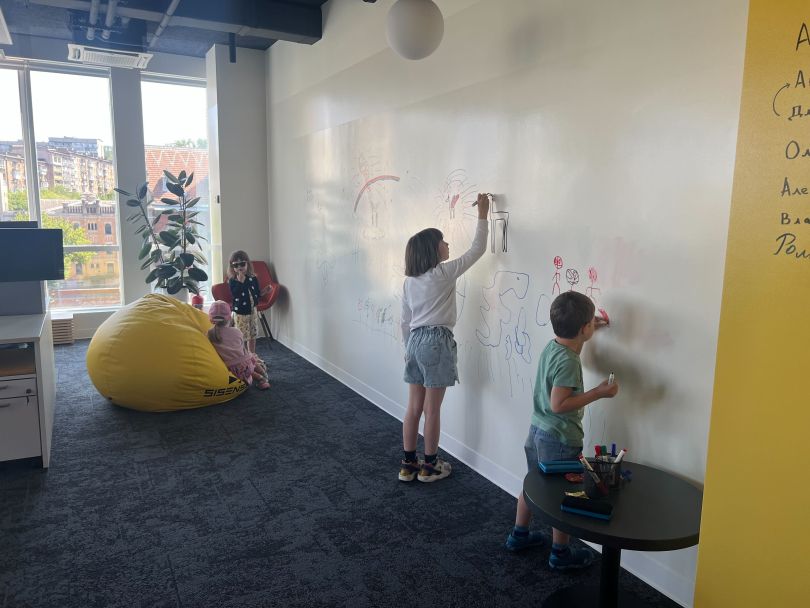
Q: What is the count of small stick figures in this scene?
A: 3